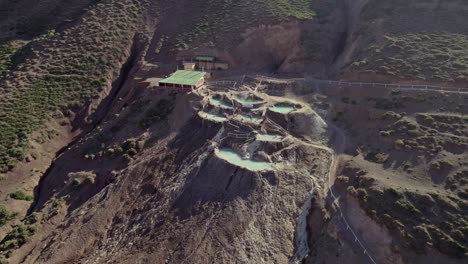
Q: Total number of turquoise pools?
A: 7